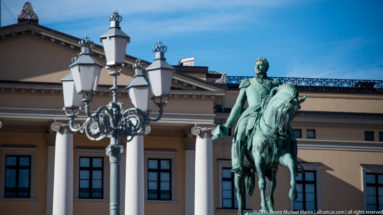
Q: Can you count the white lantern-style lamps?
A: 5